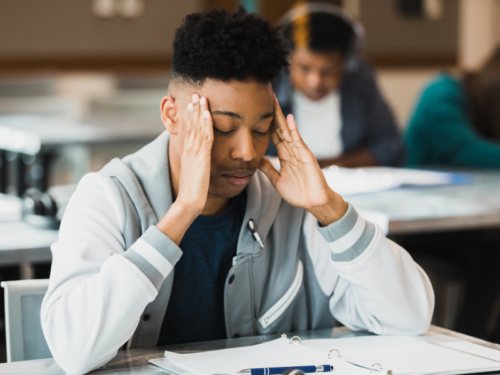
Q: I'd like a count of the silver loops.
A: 3